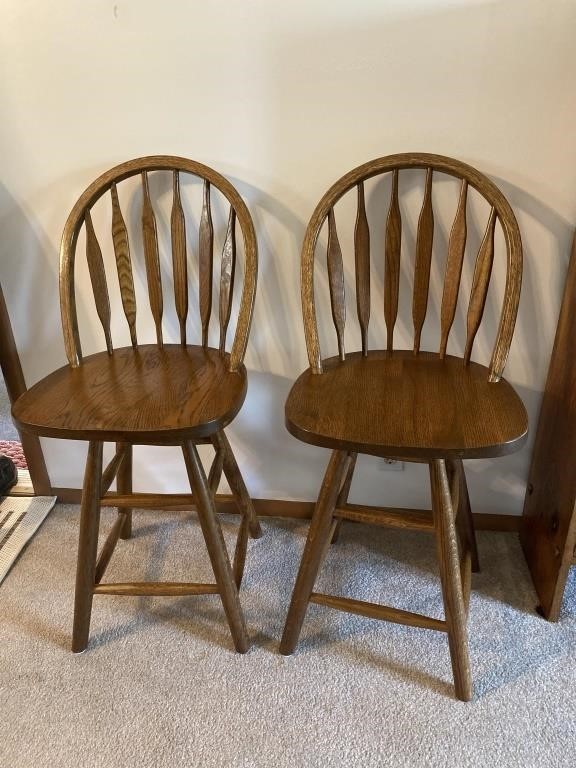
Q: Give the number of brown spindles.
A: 12